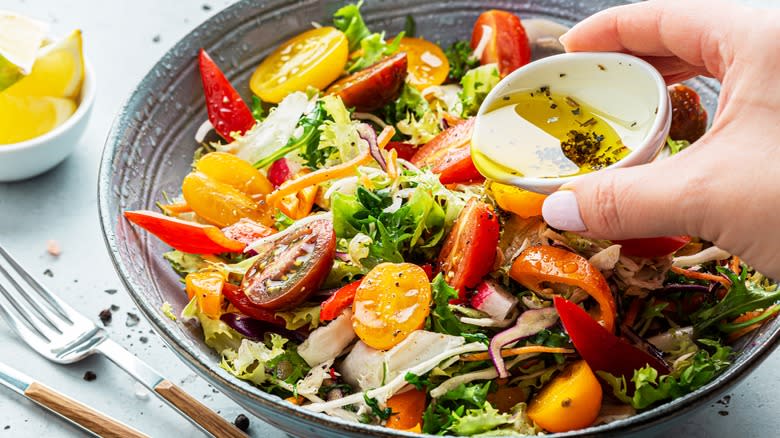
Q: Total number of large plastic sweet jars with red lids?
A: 0